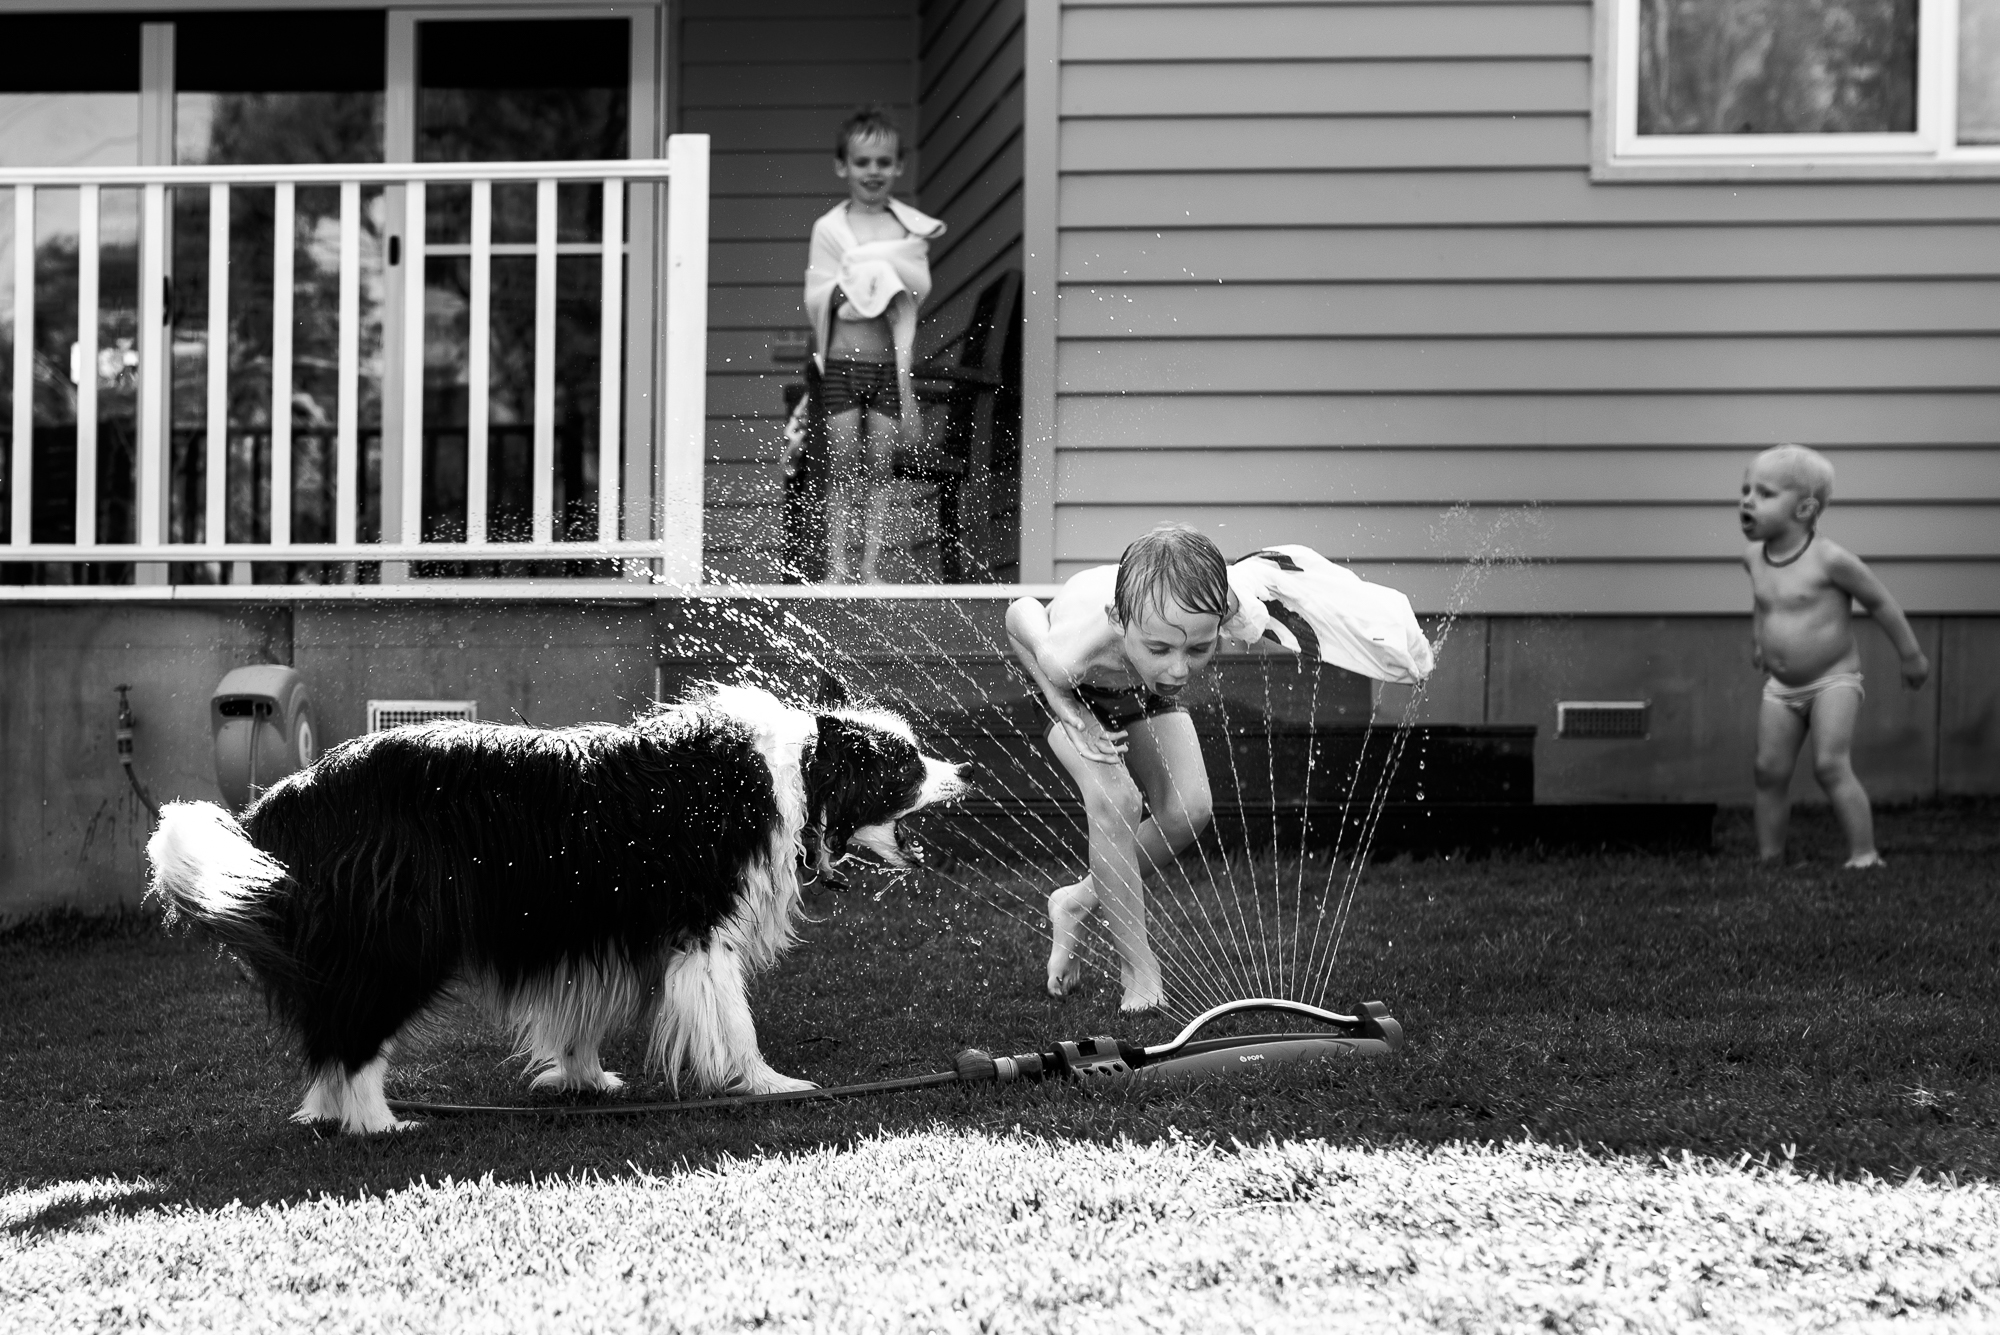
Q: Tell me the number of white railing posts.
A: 11